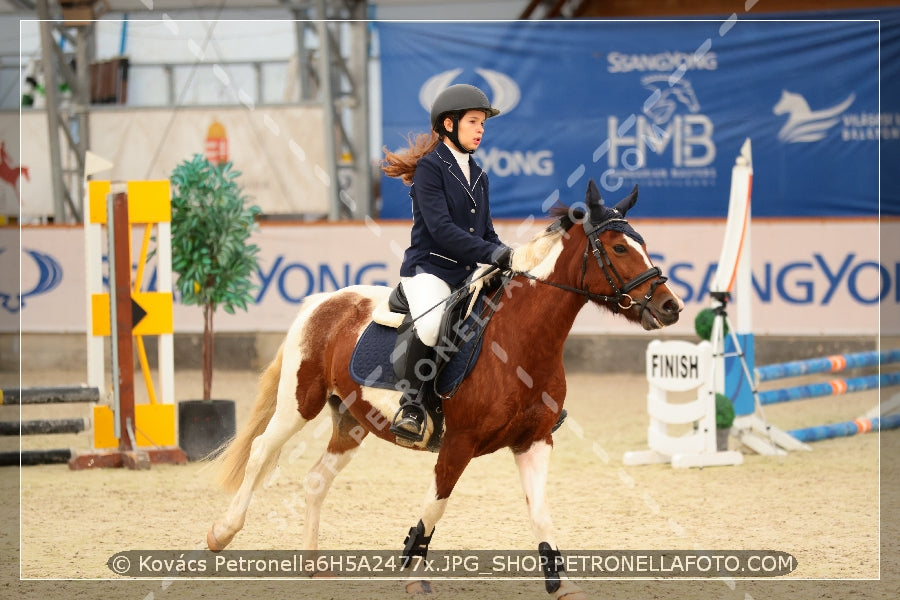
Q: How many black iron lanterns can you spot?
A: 0